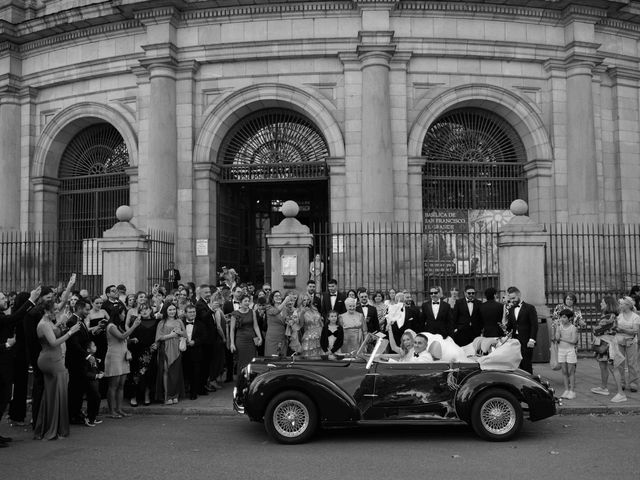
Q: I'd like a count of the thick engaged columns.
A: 4